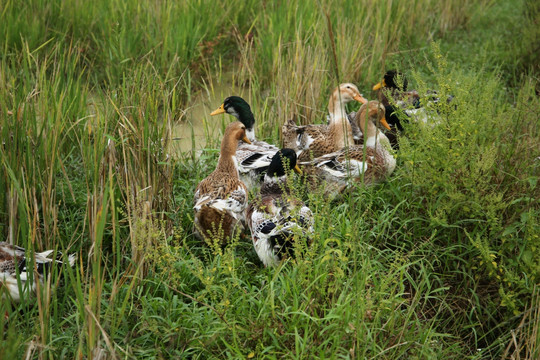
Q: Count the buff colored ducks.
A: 3